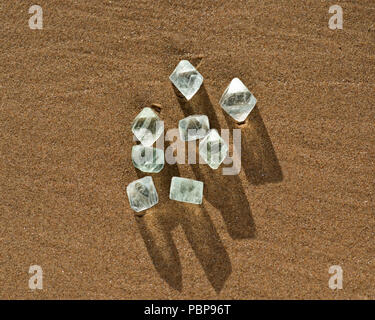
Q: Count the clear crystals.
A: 8